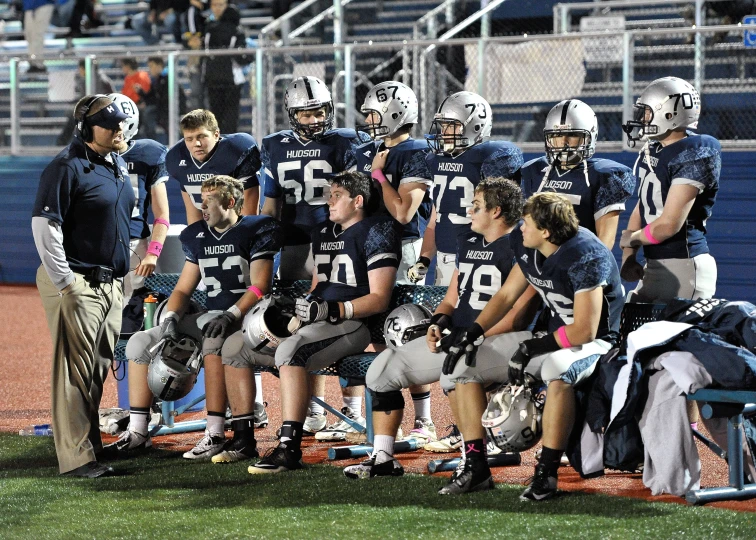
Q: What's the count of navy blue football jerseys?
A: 11